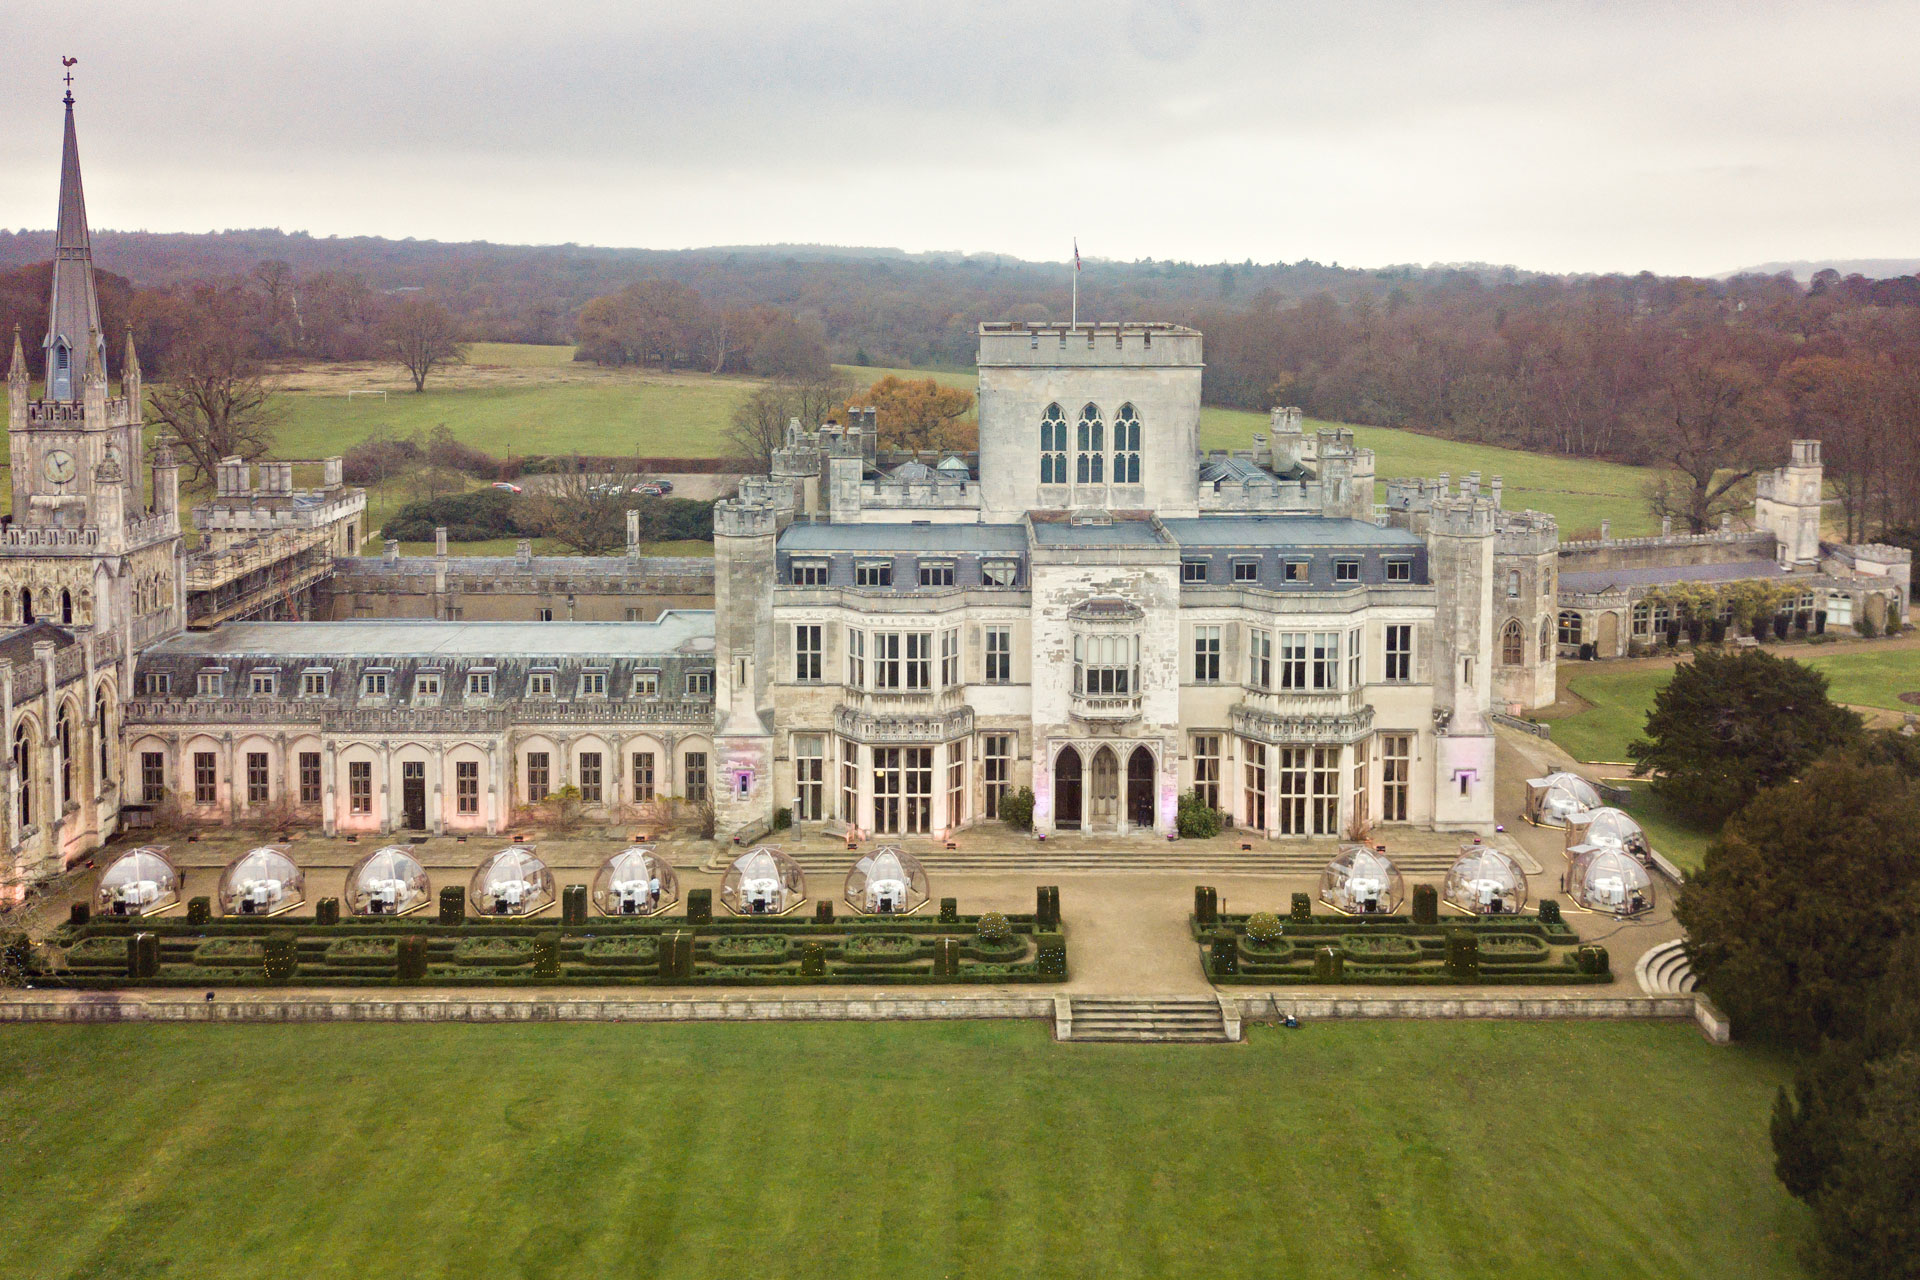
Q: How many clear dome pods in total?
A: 12